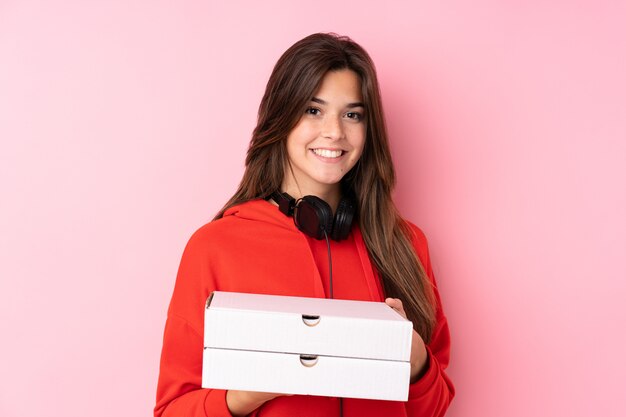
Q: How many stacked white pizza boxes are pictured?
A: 2